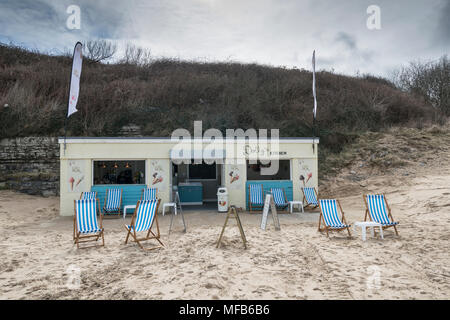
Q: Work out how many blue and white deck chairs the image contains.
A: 10